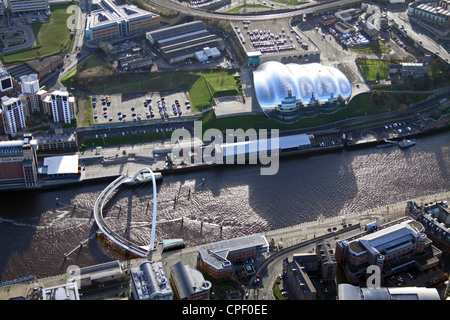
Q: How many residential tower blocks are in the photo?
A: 3